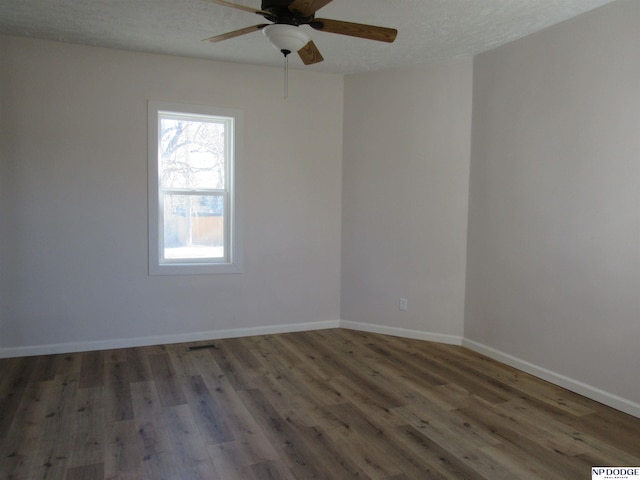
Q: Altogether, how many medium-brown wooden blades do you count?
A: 5